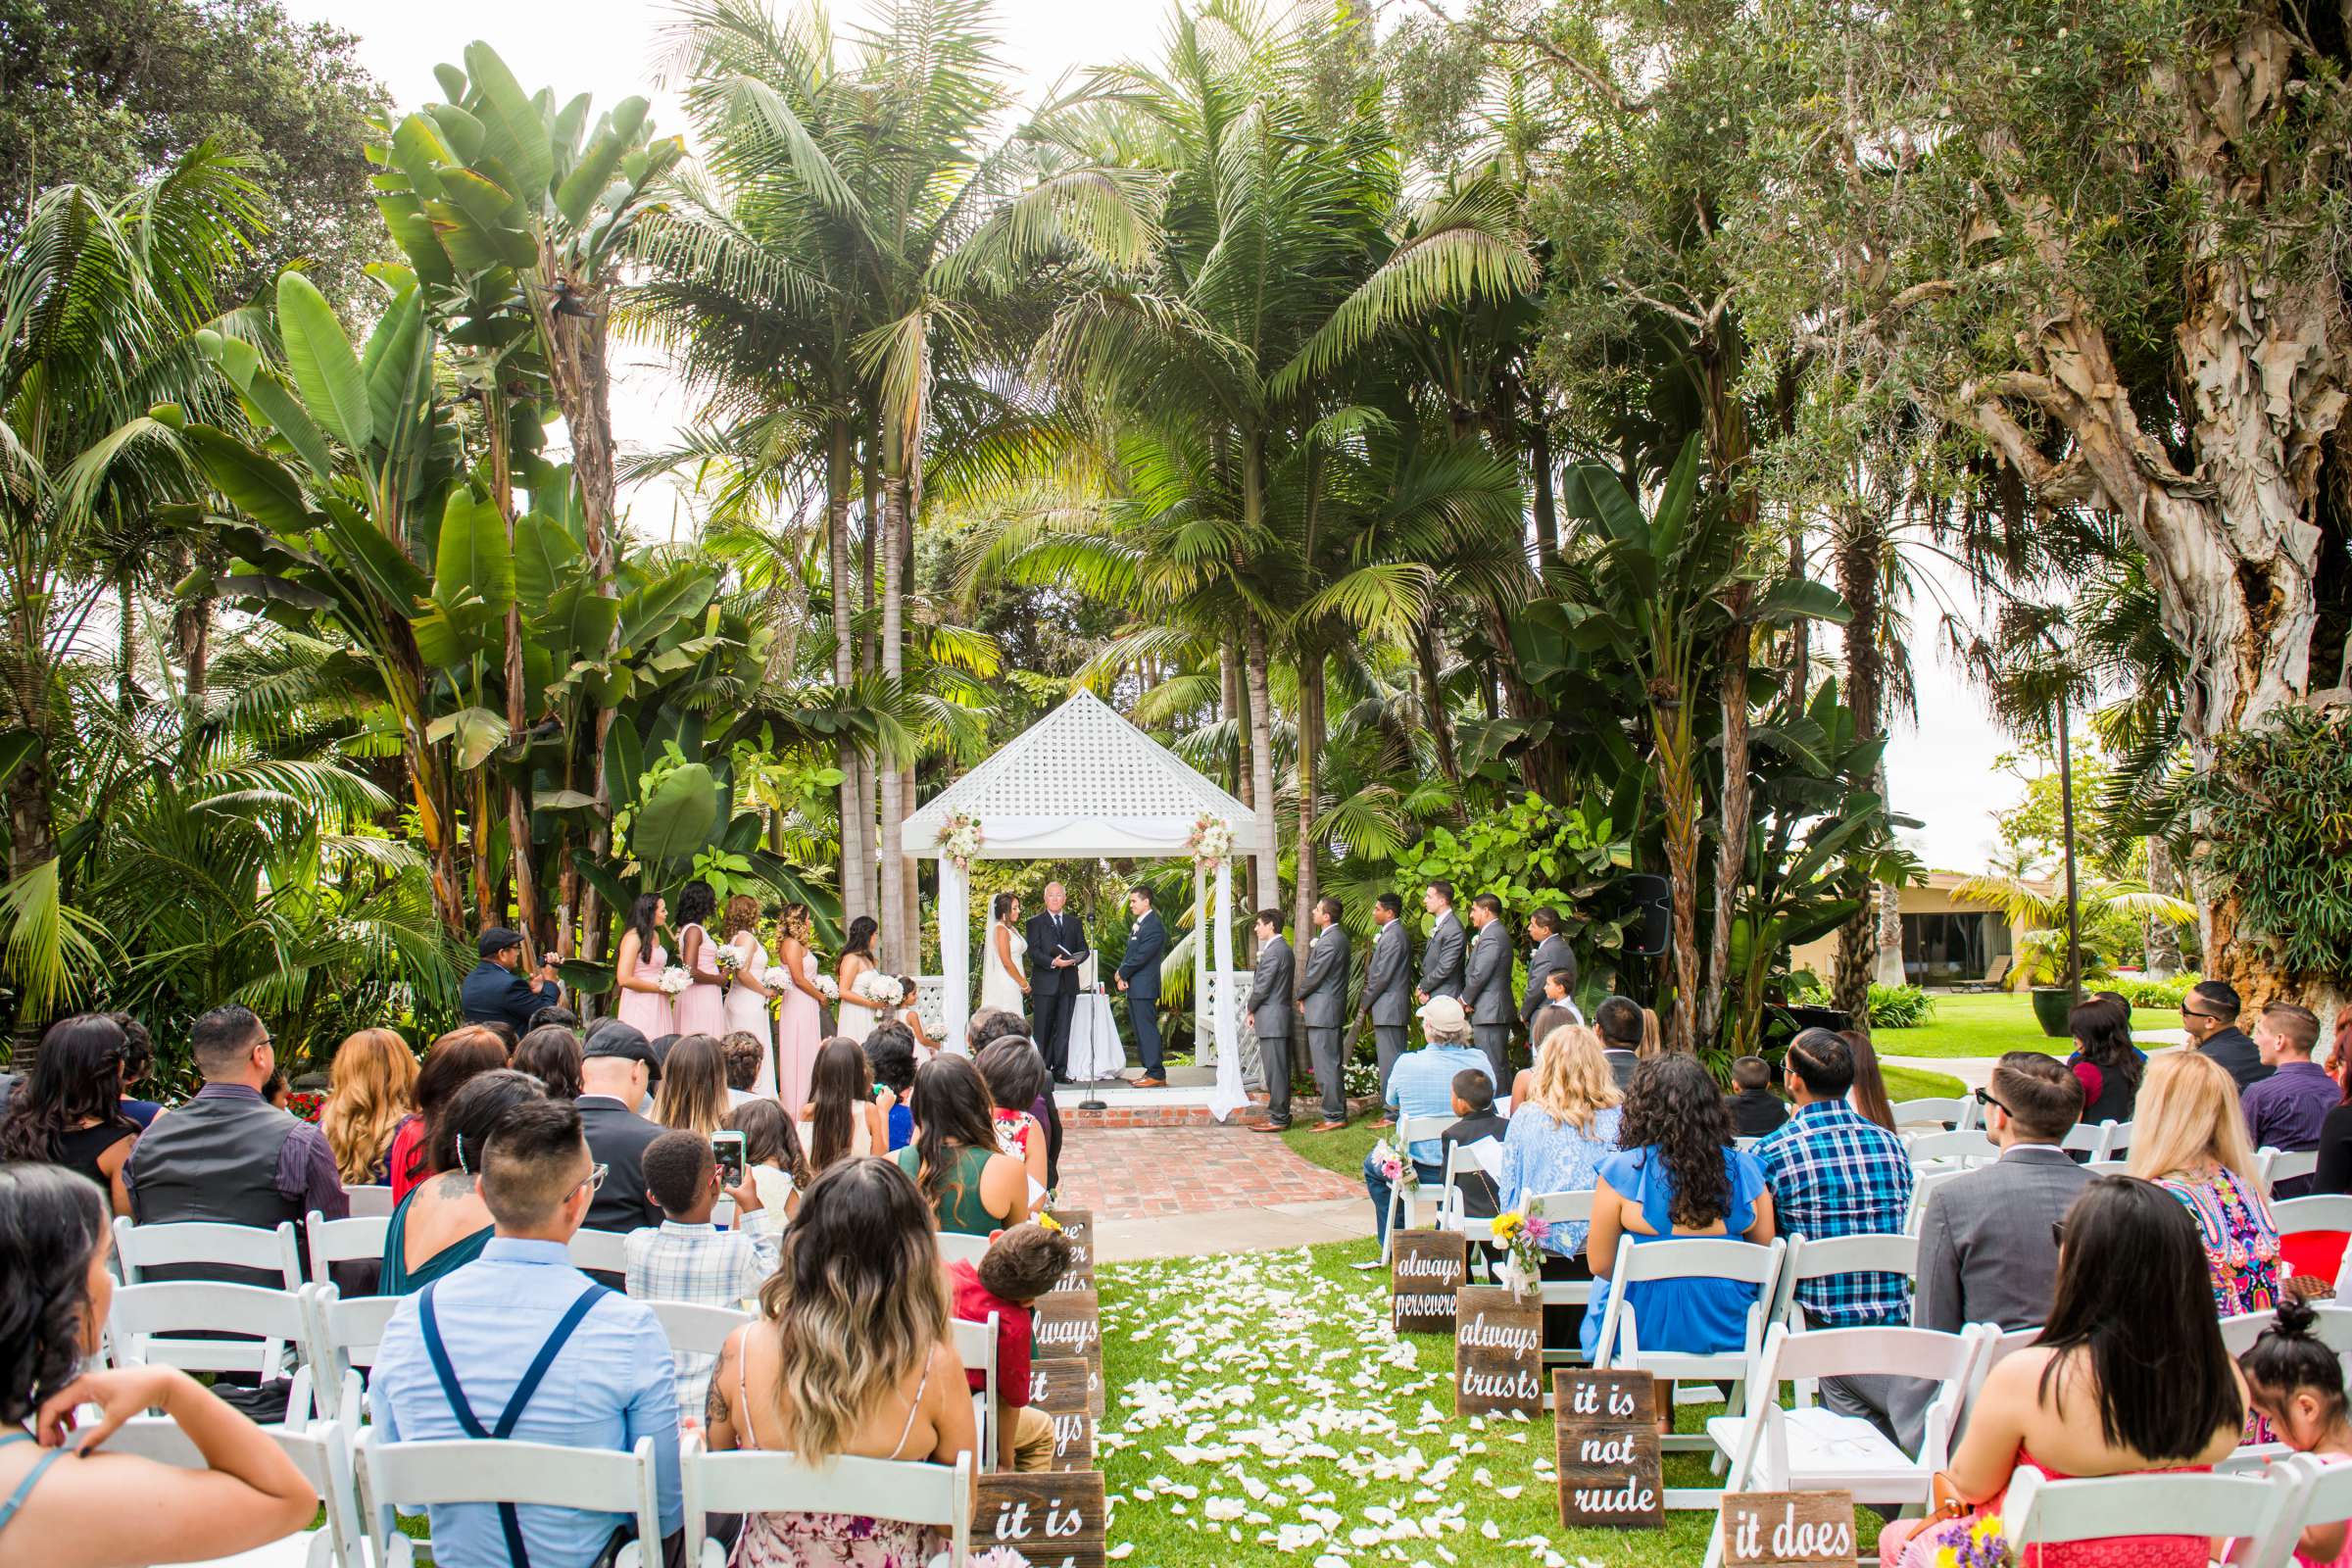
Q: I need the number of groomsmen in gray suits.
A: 6